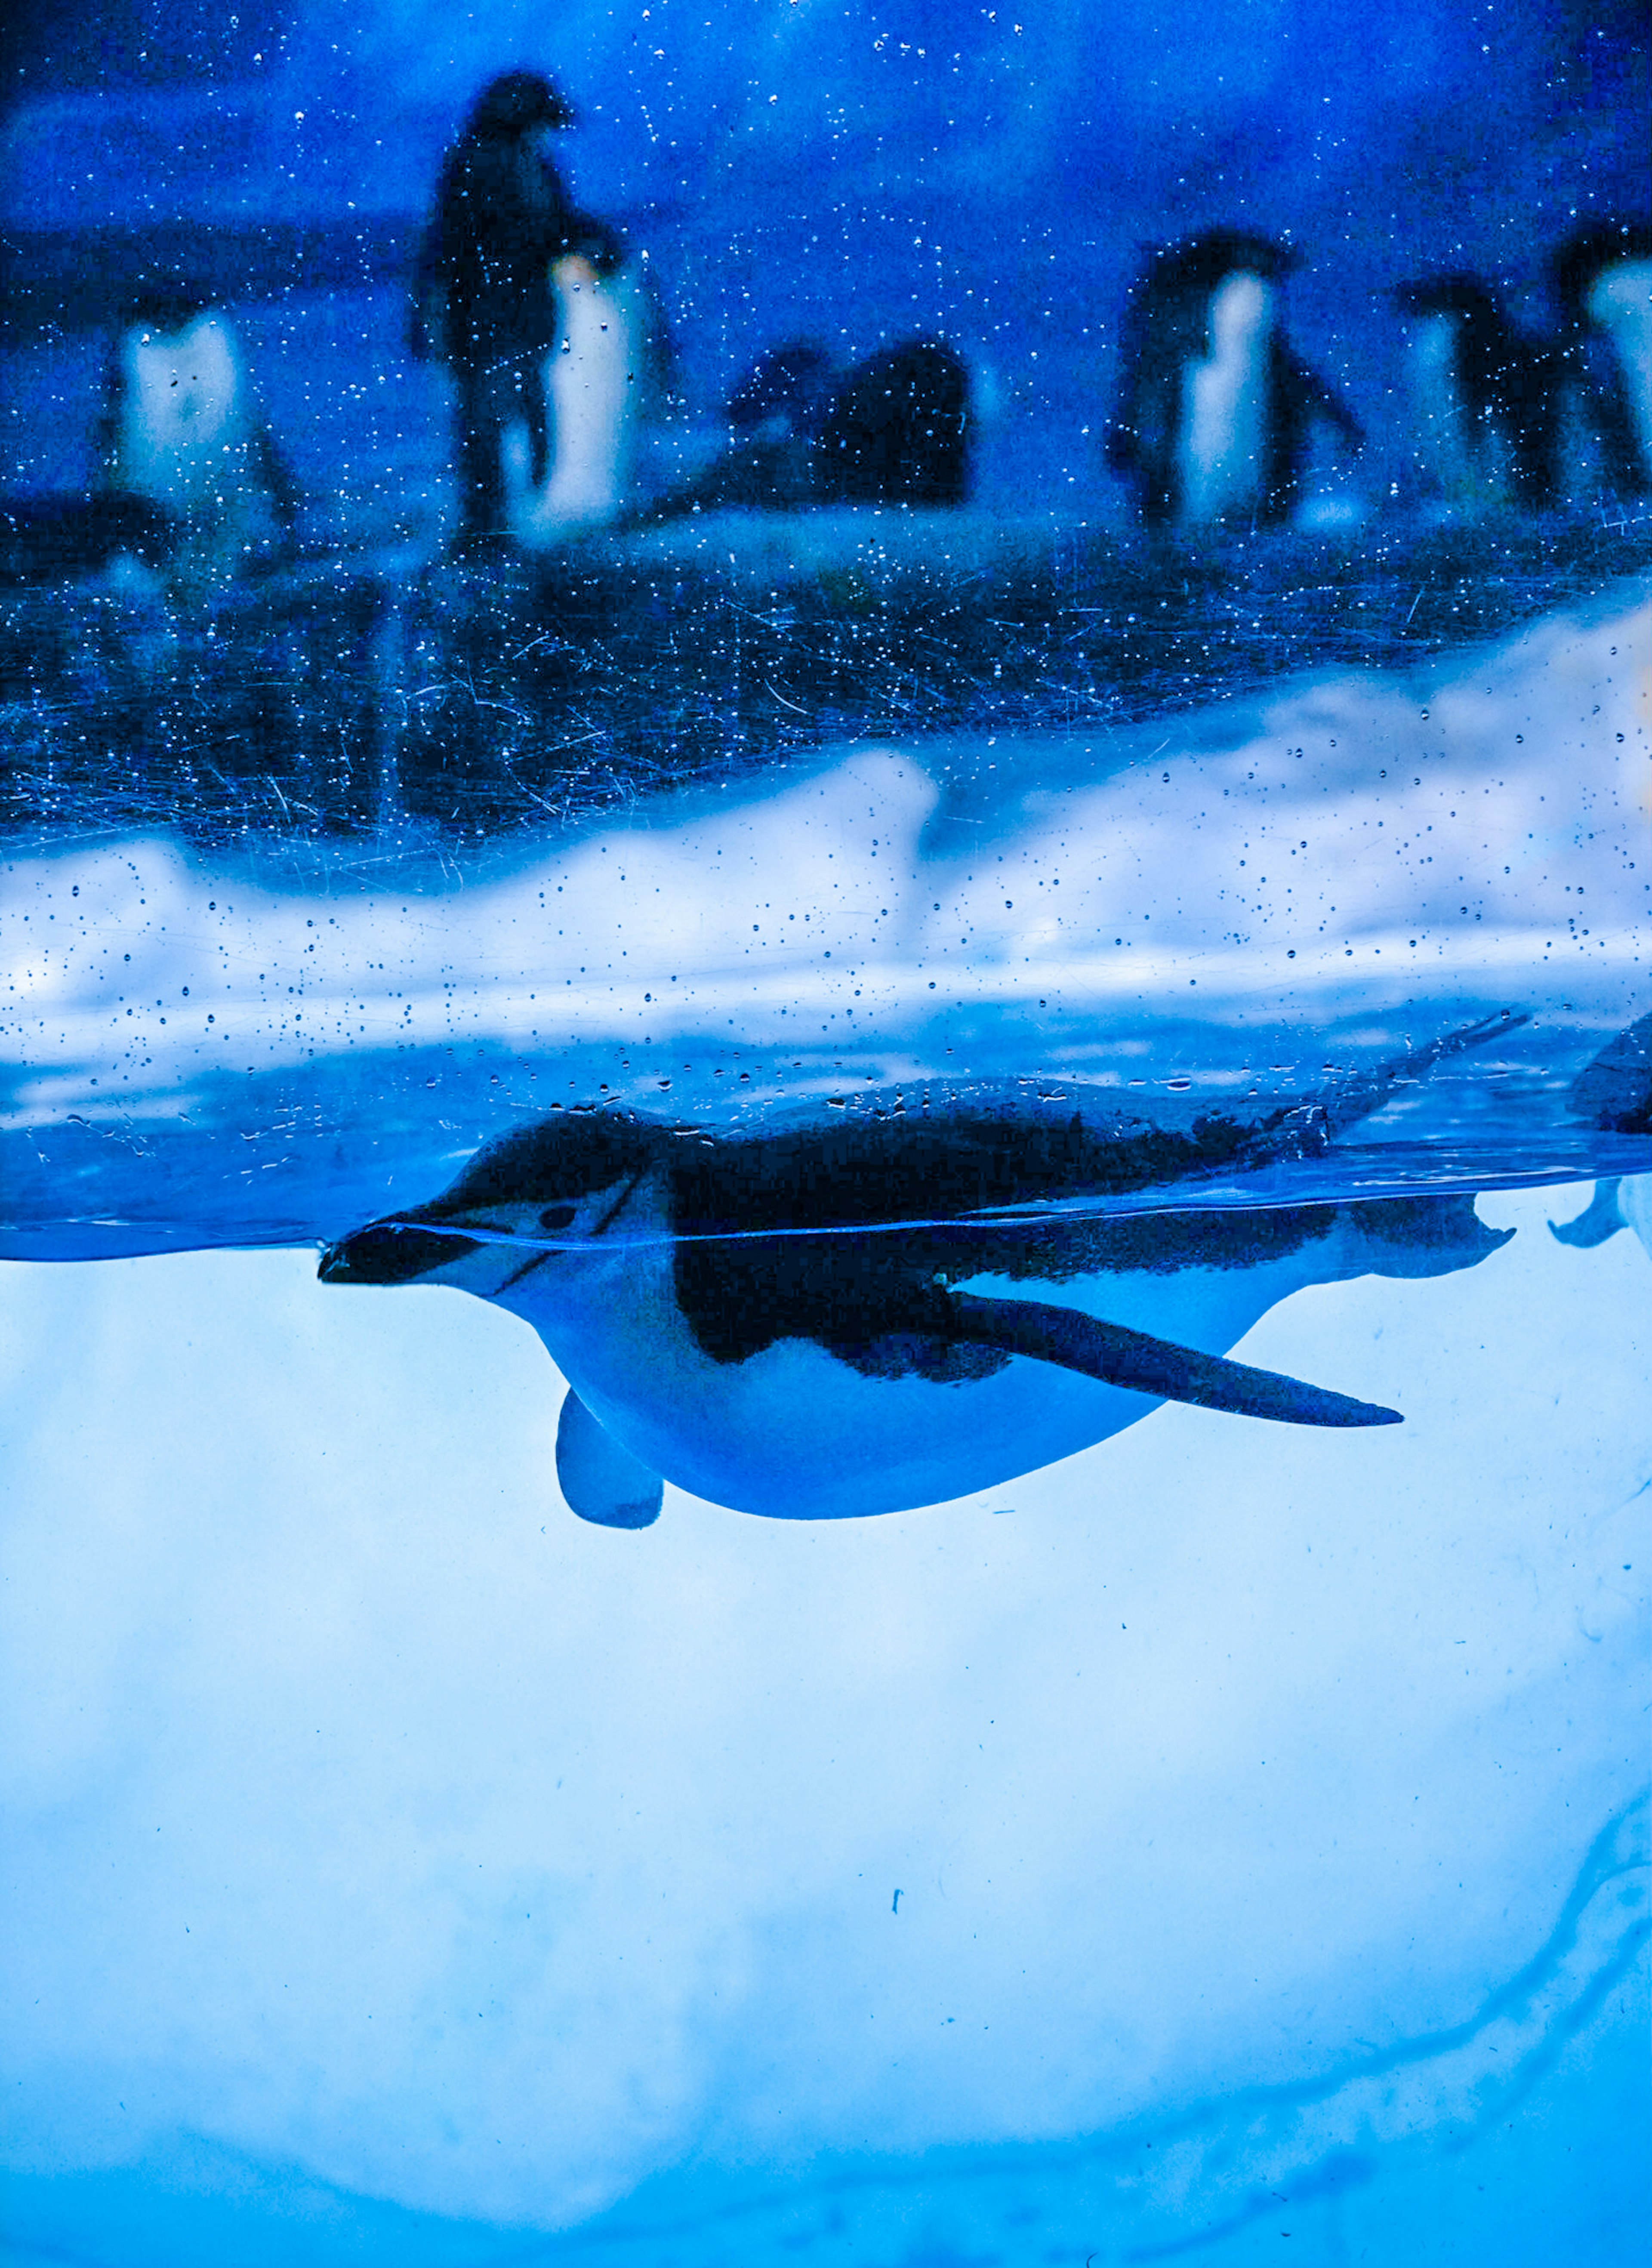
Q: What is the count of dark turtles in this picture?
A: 0